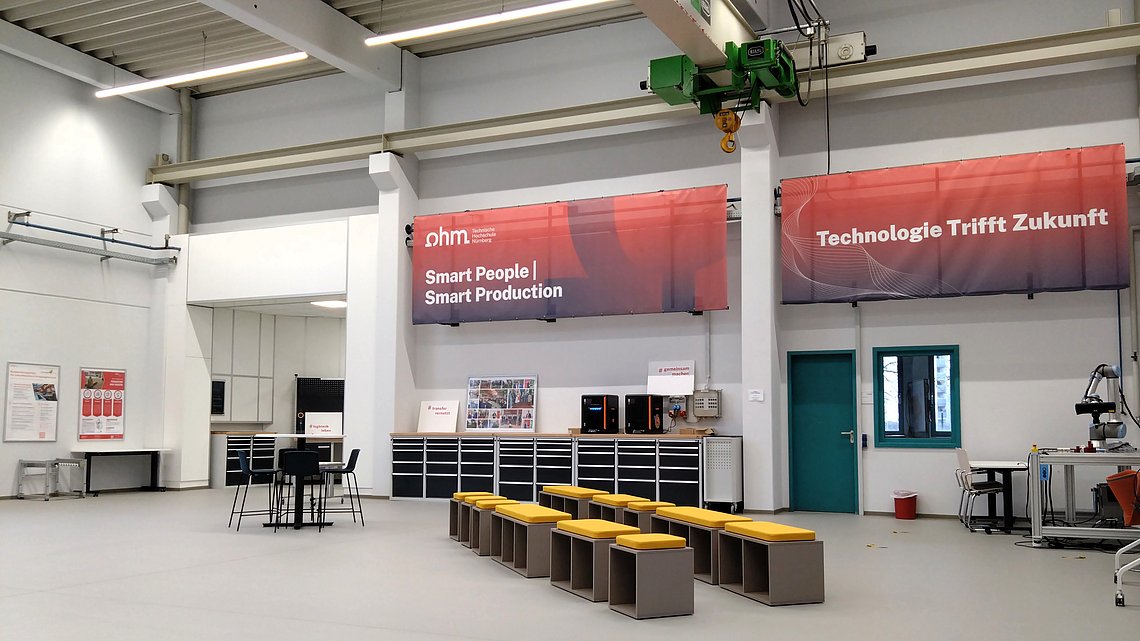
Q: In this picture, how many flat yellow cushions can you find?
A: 11